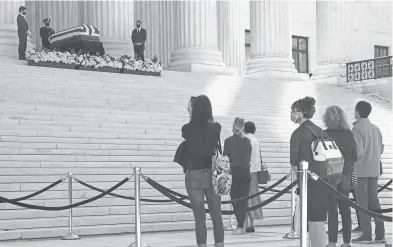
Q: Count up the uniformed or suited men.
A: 3